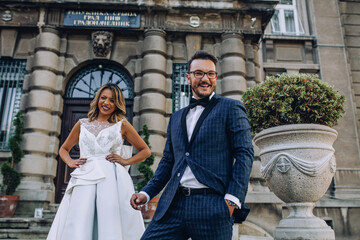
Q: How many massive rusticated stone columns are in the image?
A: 3